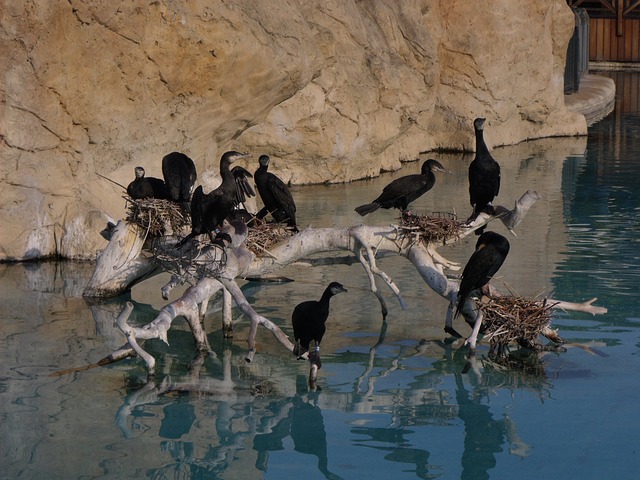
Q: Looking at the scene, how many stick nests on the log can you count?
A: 4